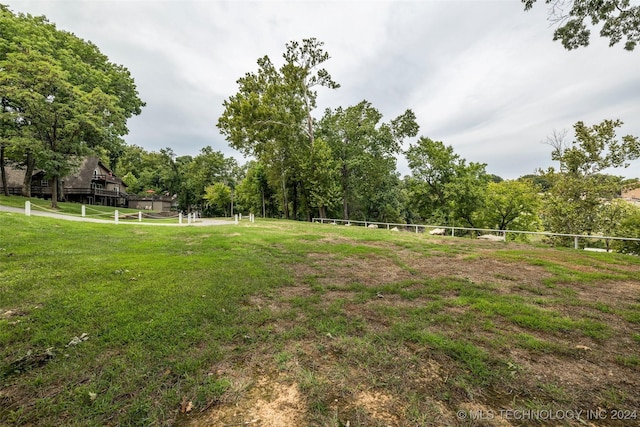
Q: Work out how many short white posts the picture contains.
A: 11